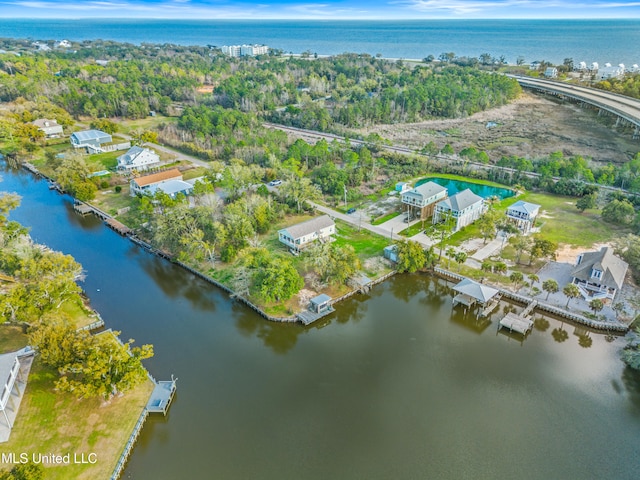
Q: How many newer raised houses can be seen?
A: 3